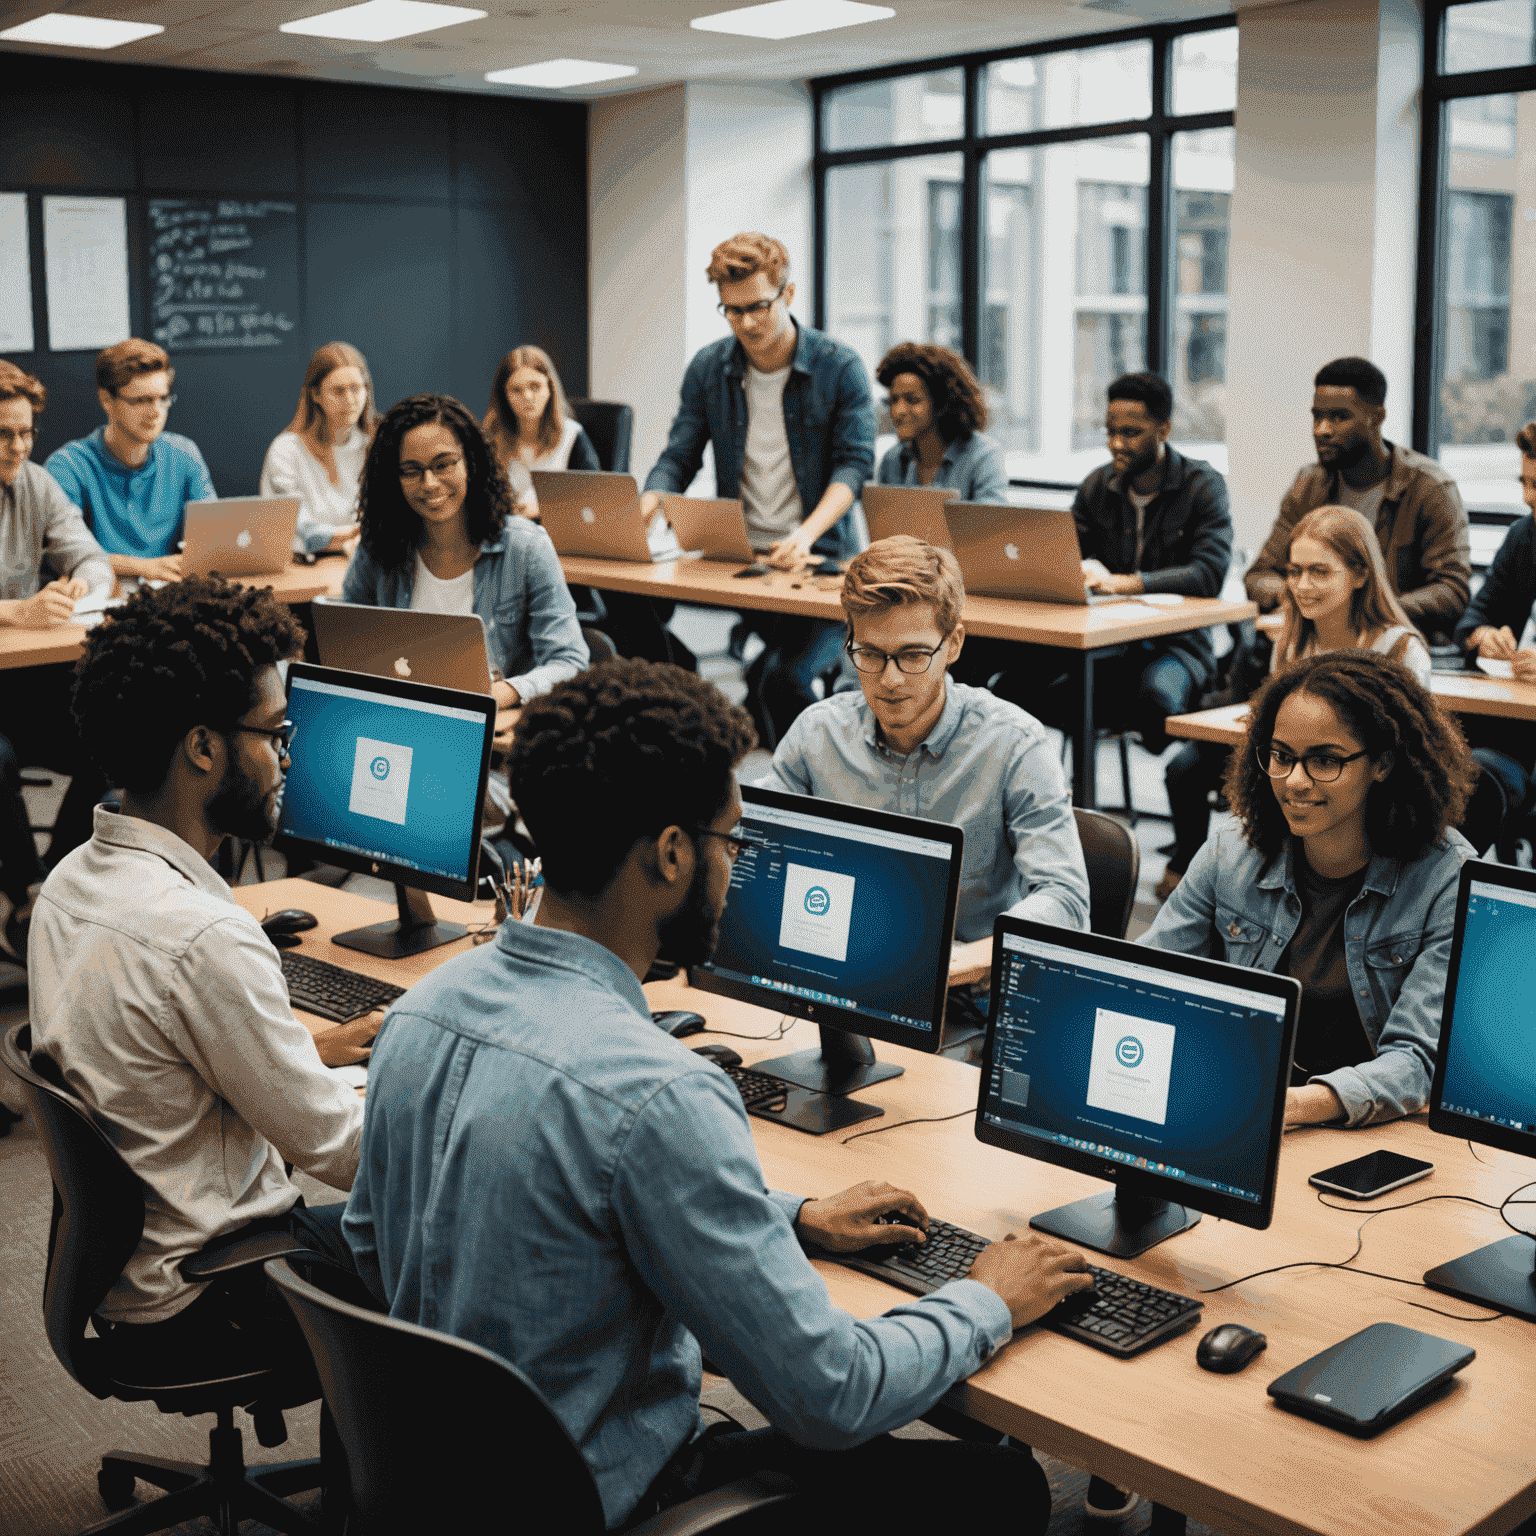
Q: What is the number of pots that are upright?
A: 1